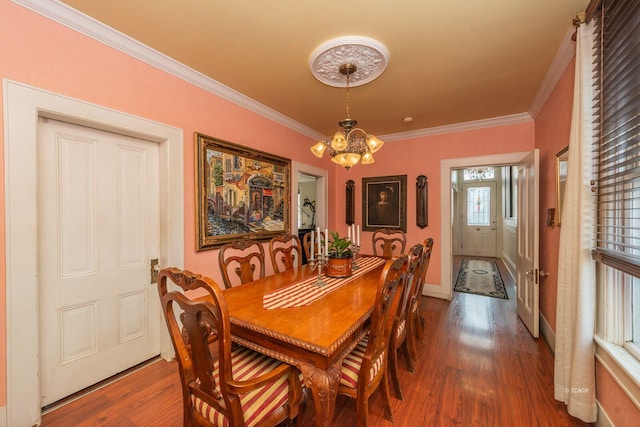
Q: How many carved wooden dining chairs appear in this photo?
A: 8